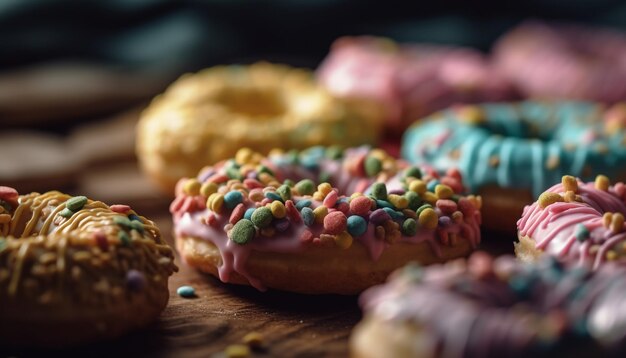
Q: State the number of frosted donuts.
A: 8